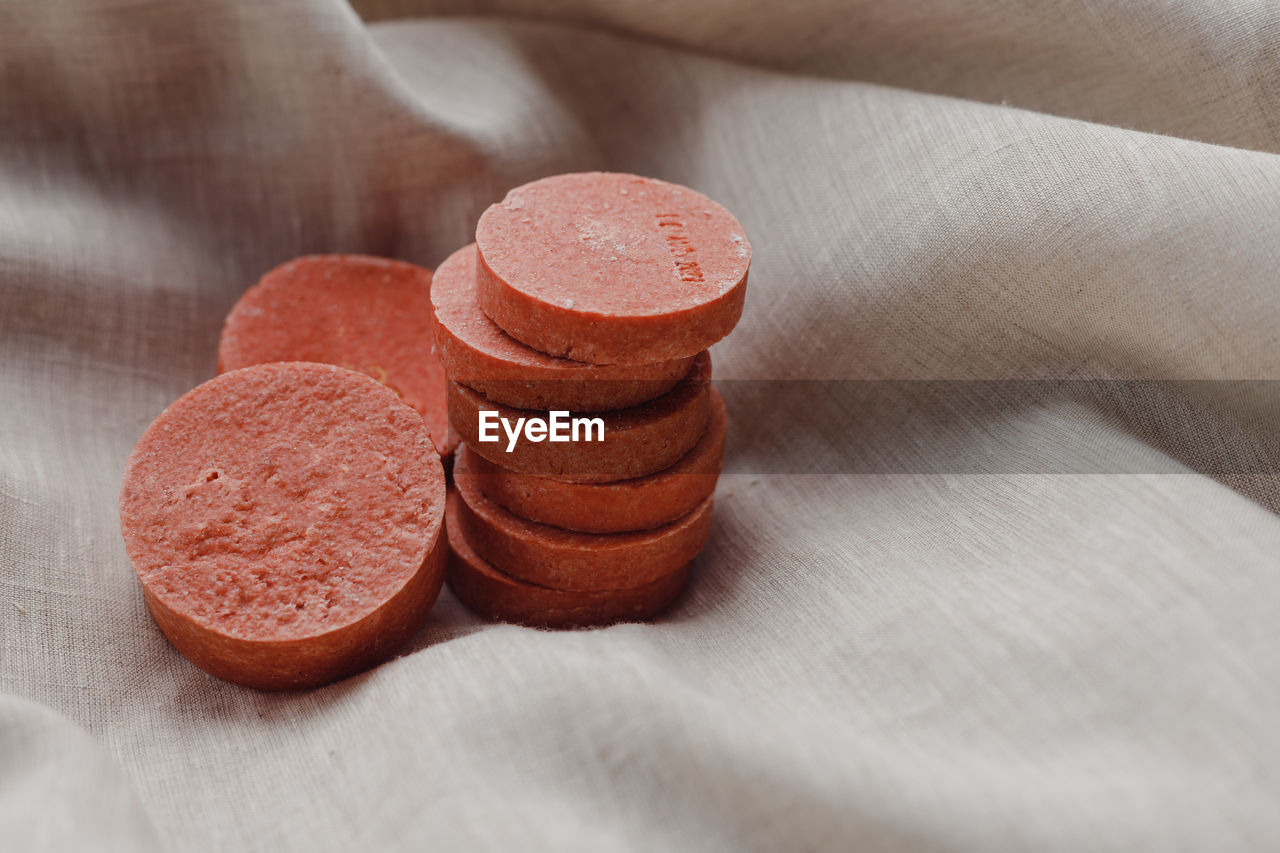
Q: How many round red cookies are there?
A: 8